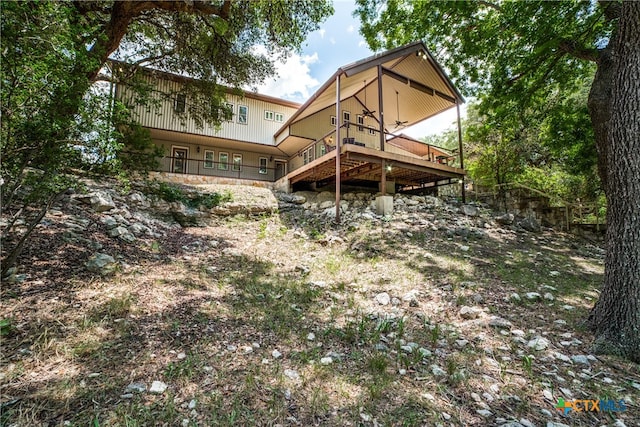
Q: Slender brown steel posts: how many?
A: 3